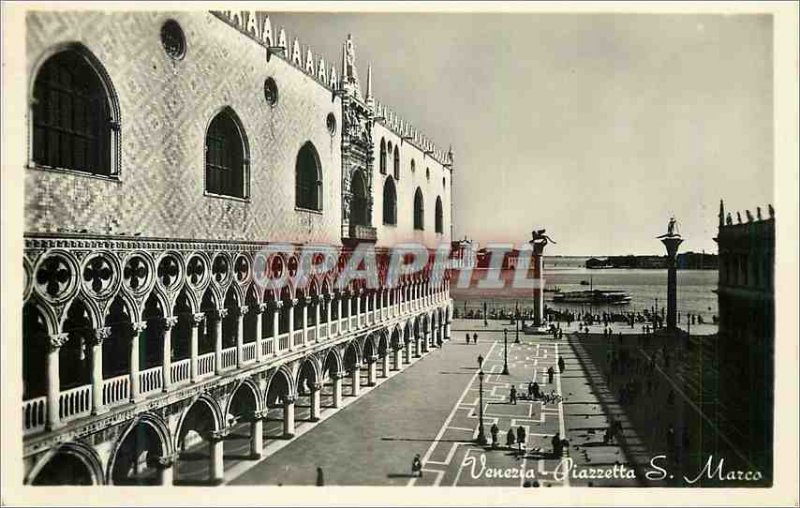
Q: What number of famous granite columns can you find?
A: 2